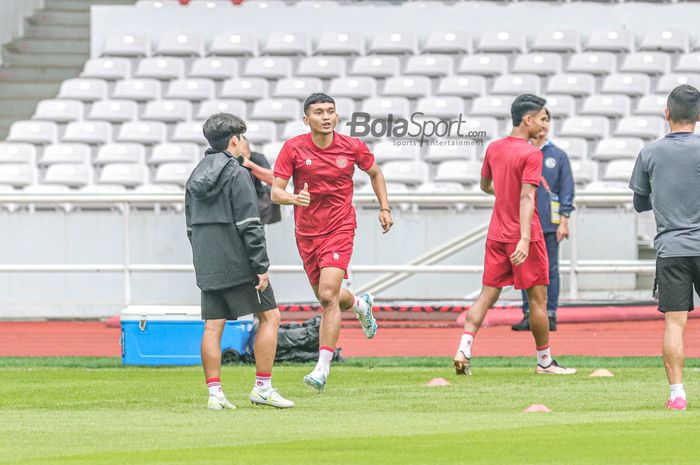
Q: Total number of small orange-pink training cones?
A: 3